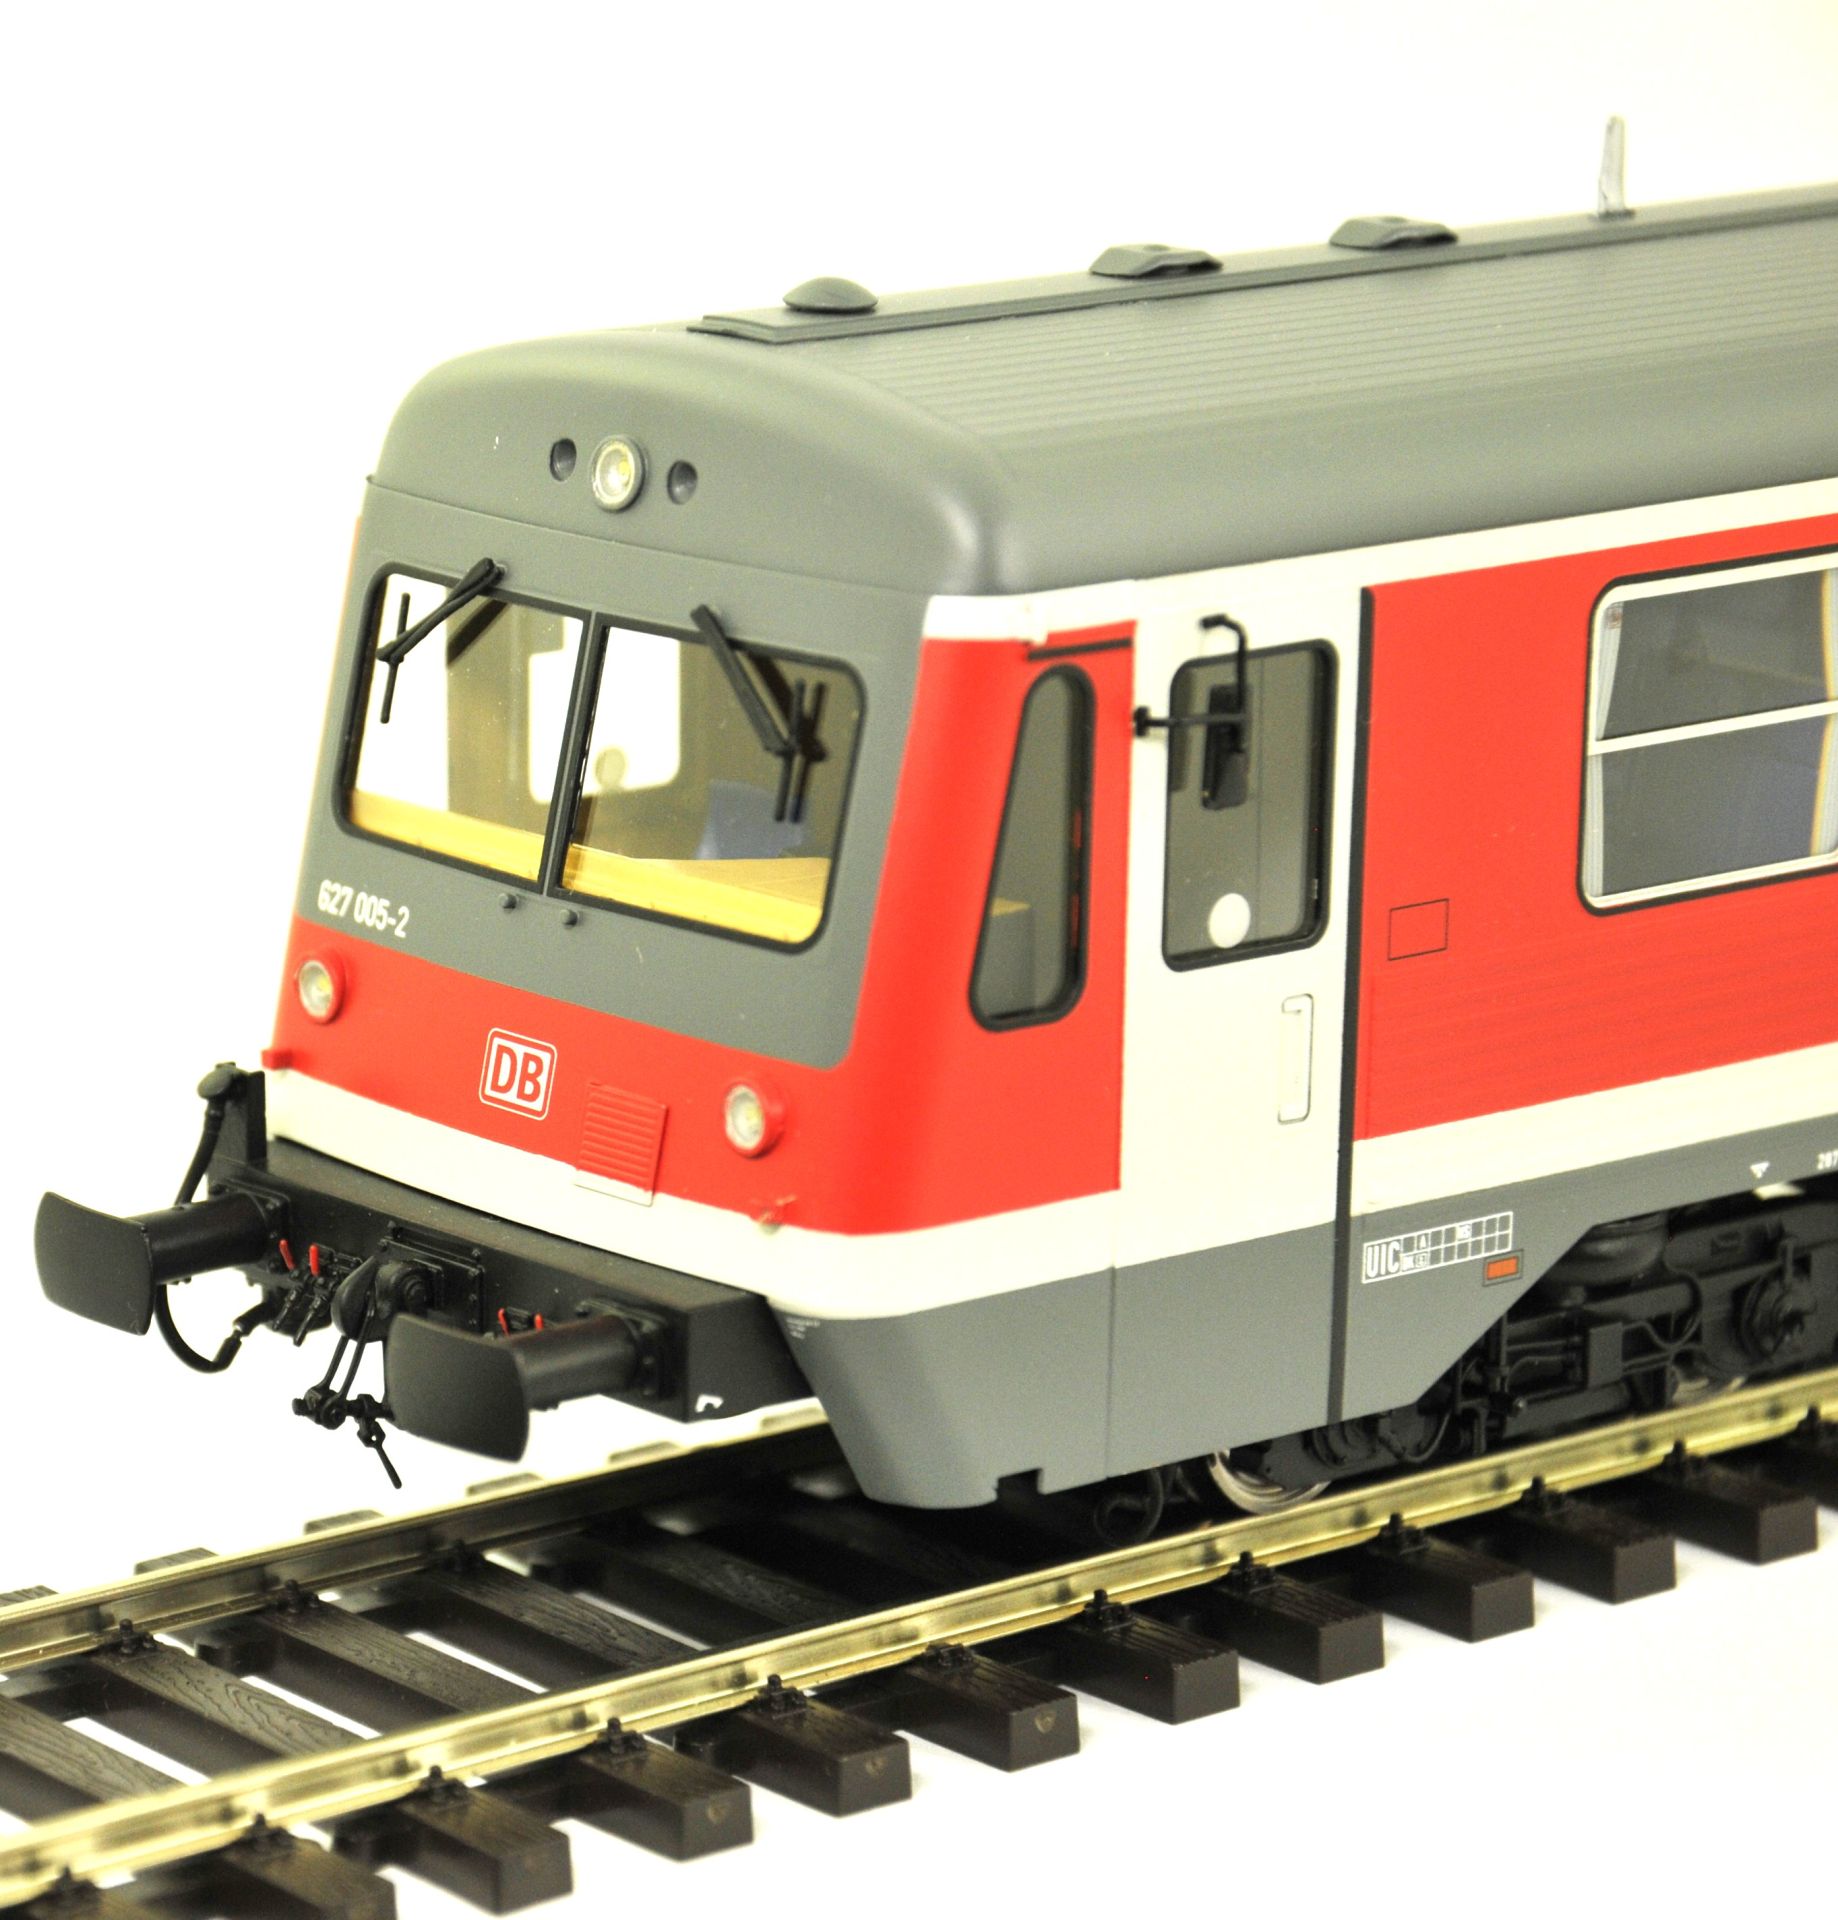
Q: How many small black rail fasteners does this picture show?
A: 15